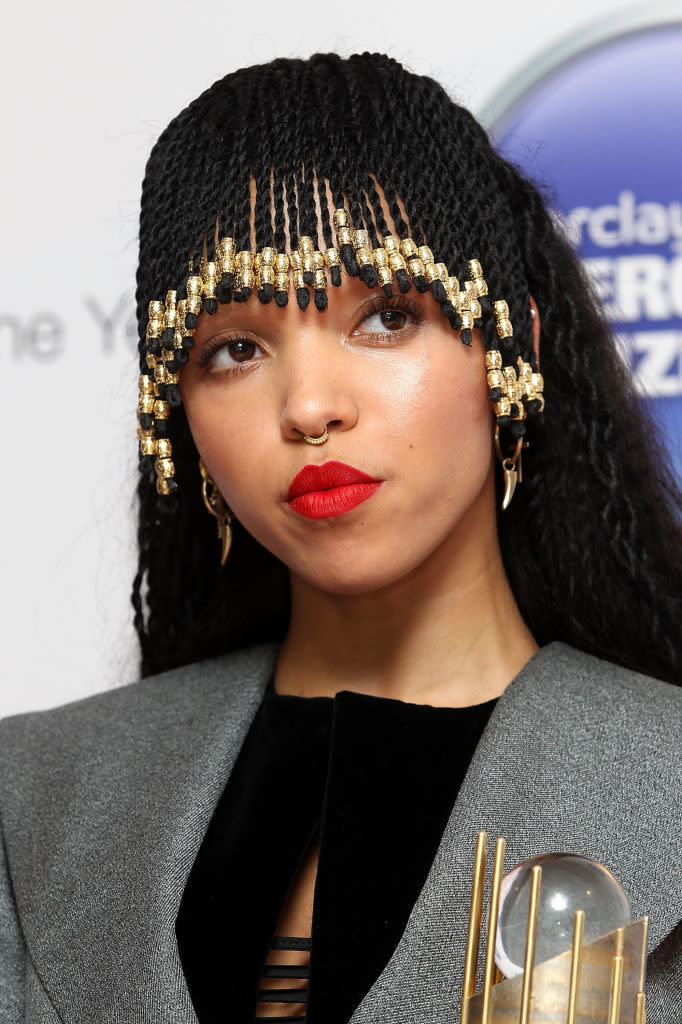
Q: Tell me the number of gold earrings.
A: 2